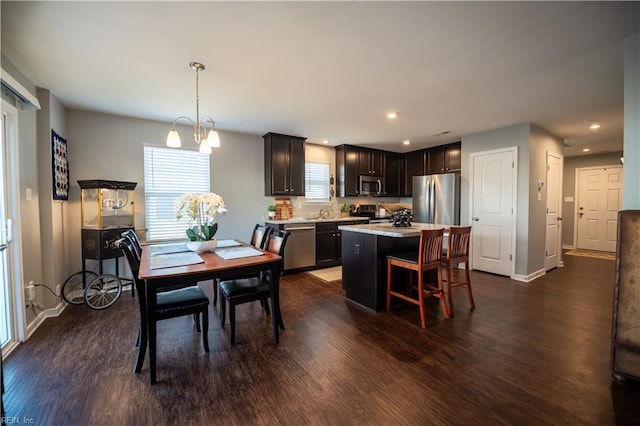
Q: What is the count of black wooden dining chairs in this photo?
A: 4